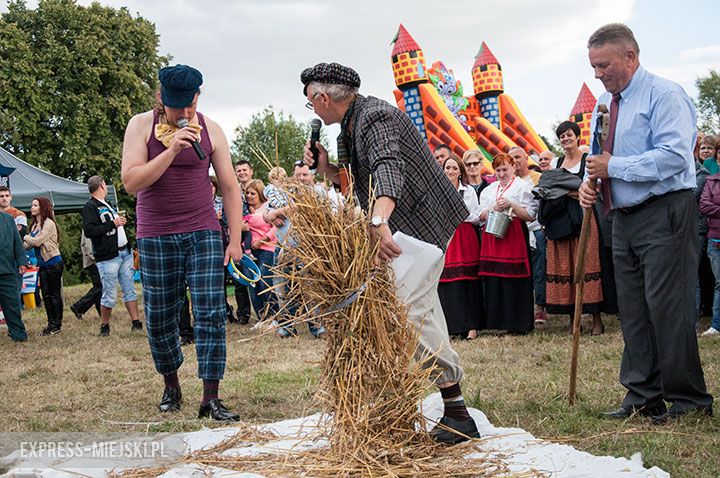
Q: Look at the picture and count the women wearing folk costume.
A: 3